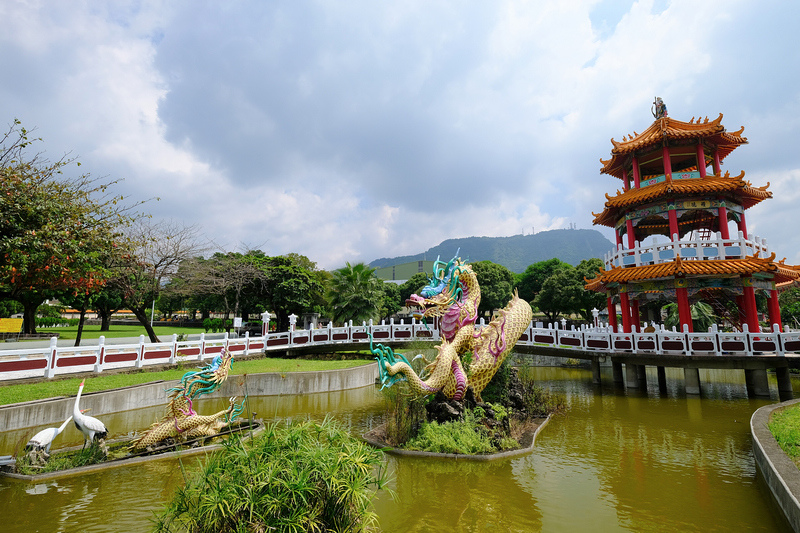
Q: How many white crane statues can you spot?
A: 2